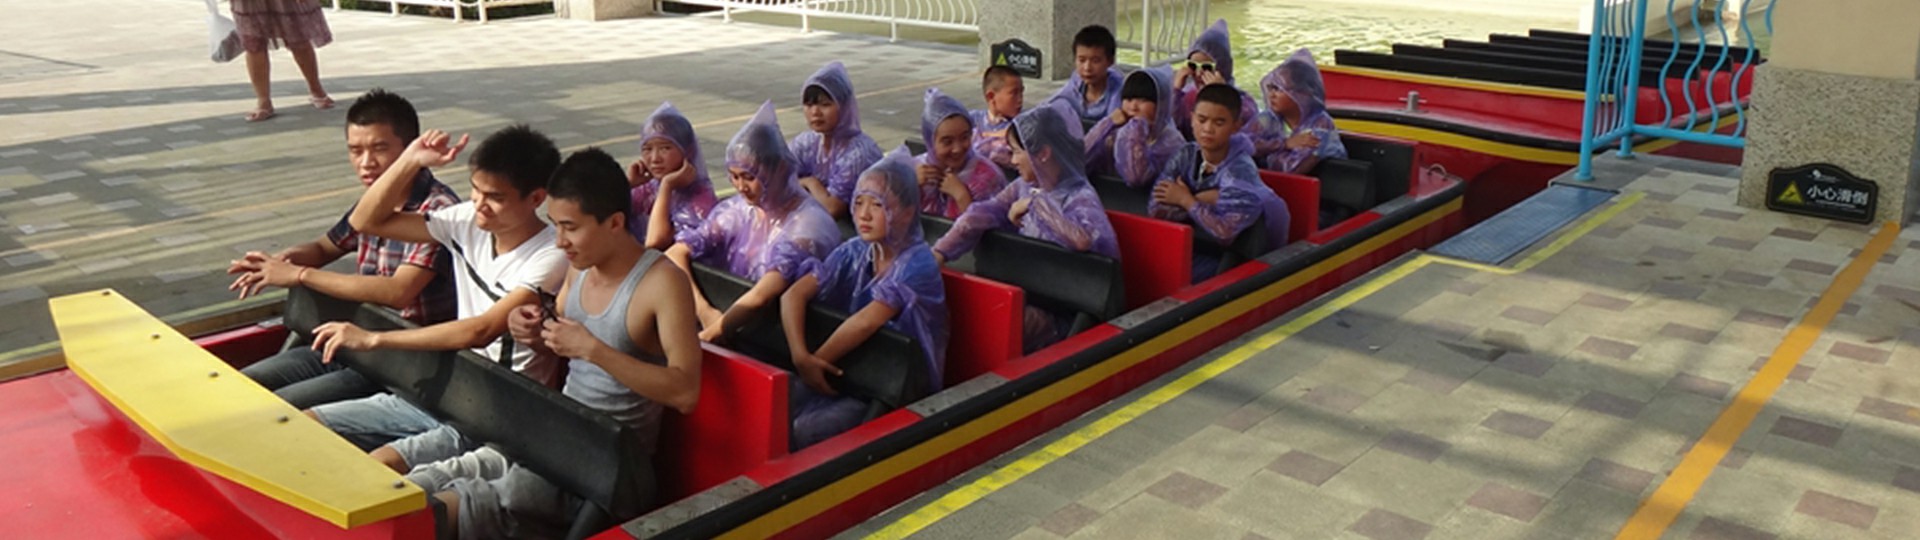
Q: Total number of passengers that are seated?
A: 15